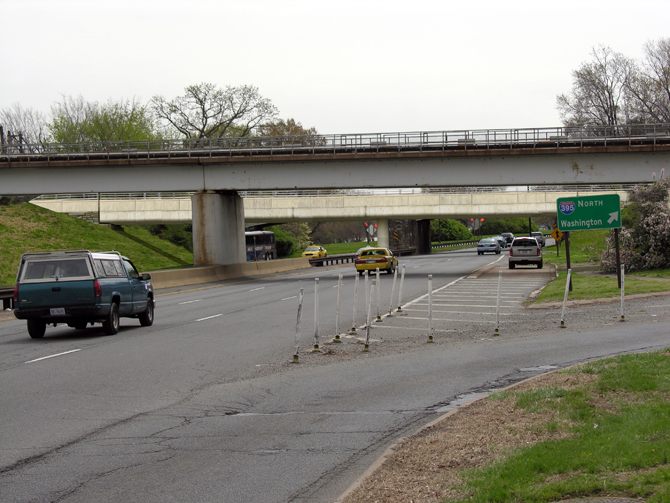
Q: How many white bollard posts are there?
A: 13